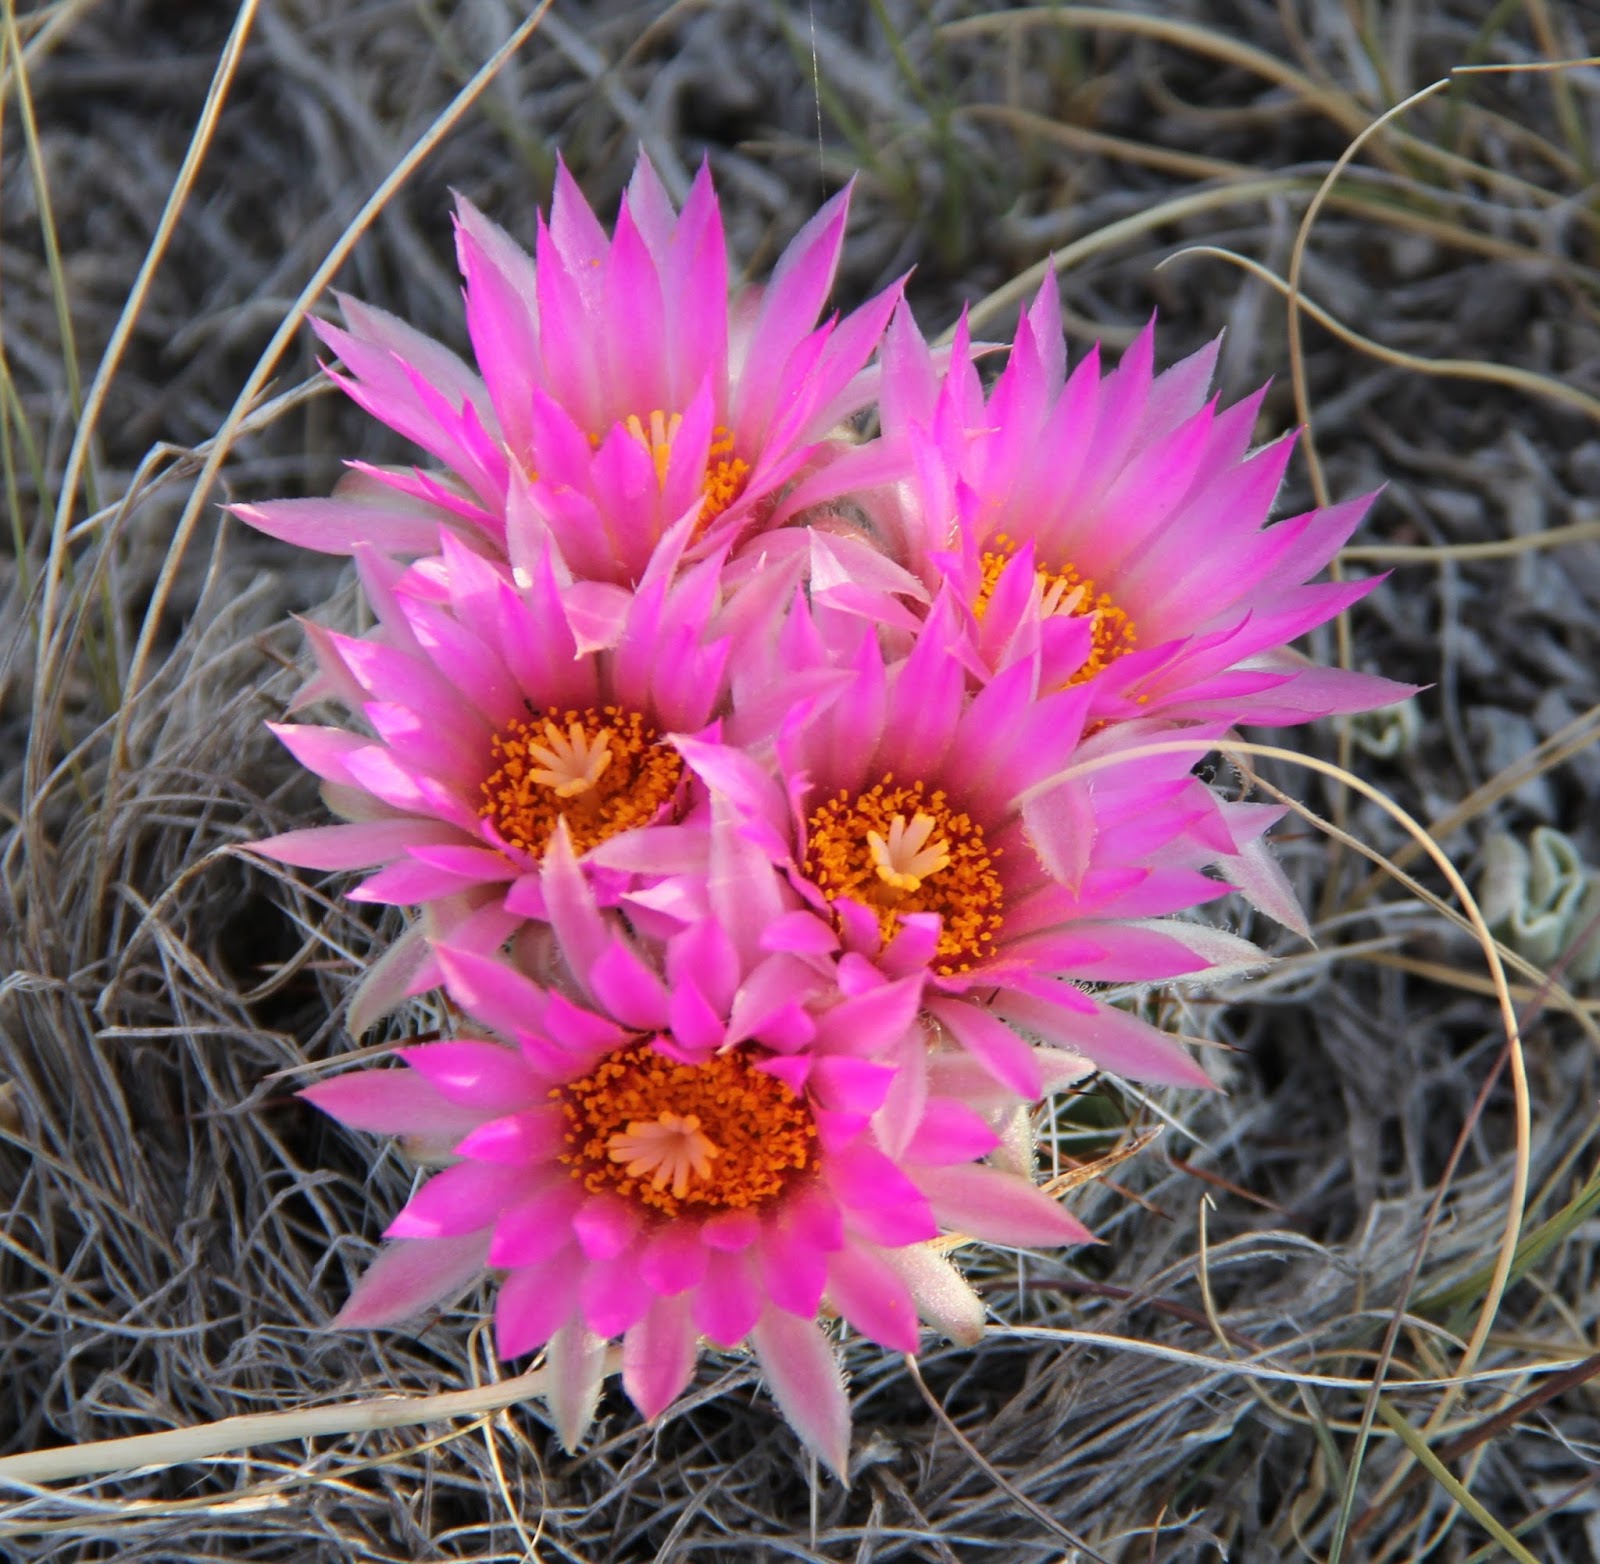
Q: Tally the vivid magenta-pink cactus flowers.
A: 5